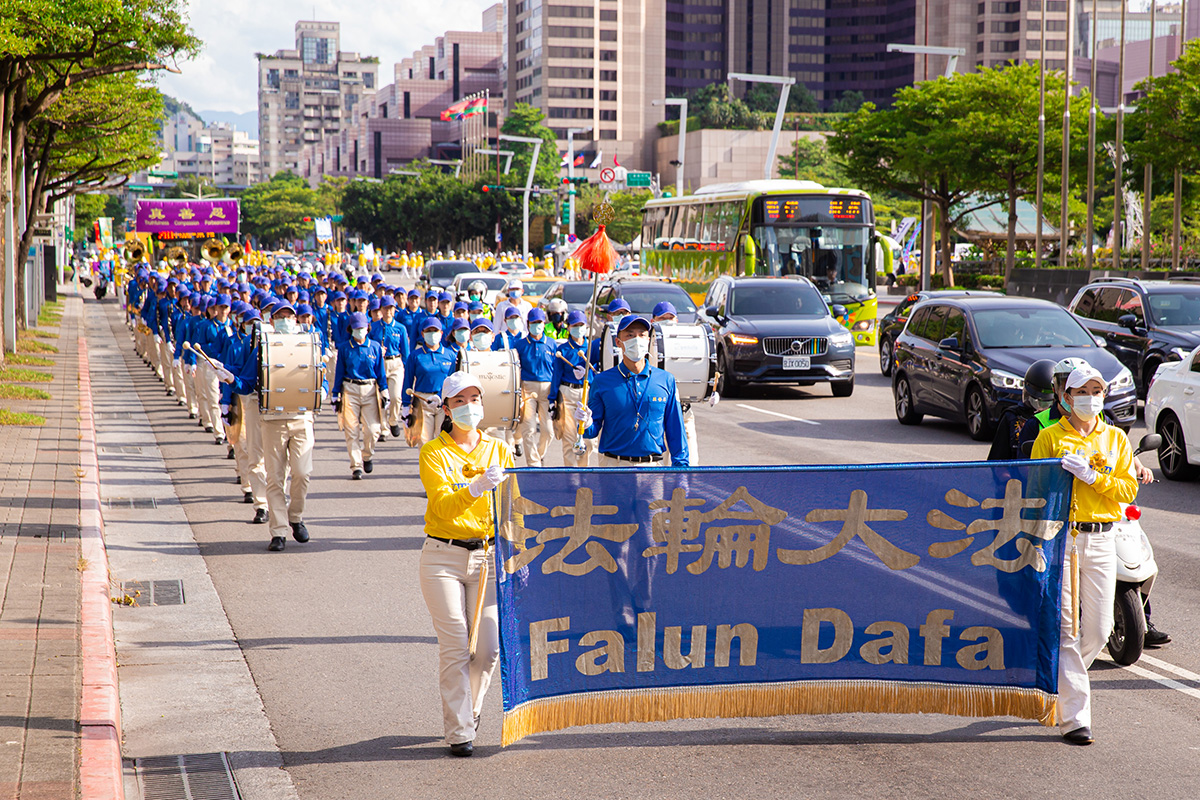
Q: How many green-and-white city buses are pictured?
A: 1